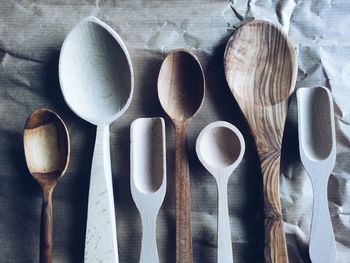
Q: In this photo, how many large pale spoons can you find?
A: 1